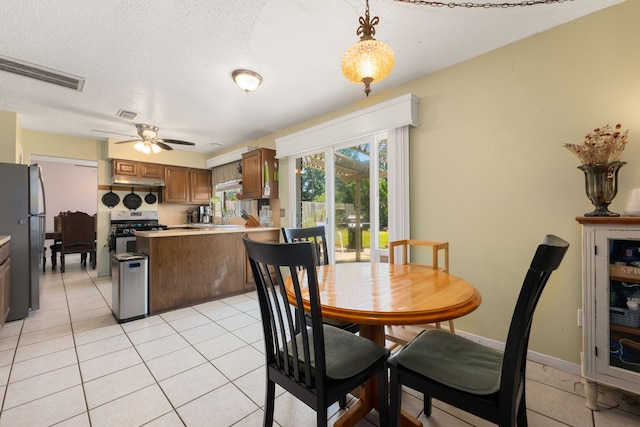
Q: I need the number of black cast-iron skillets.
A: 3